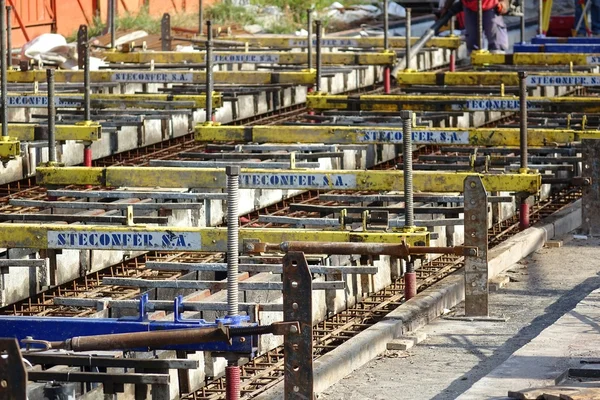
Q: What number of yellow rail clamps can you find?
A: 12